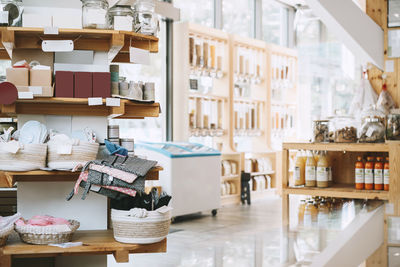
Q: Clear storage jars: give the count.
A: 8